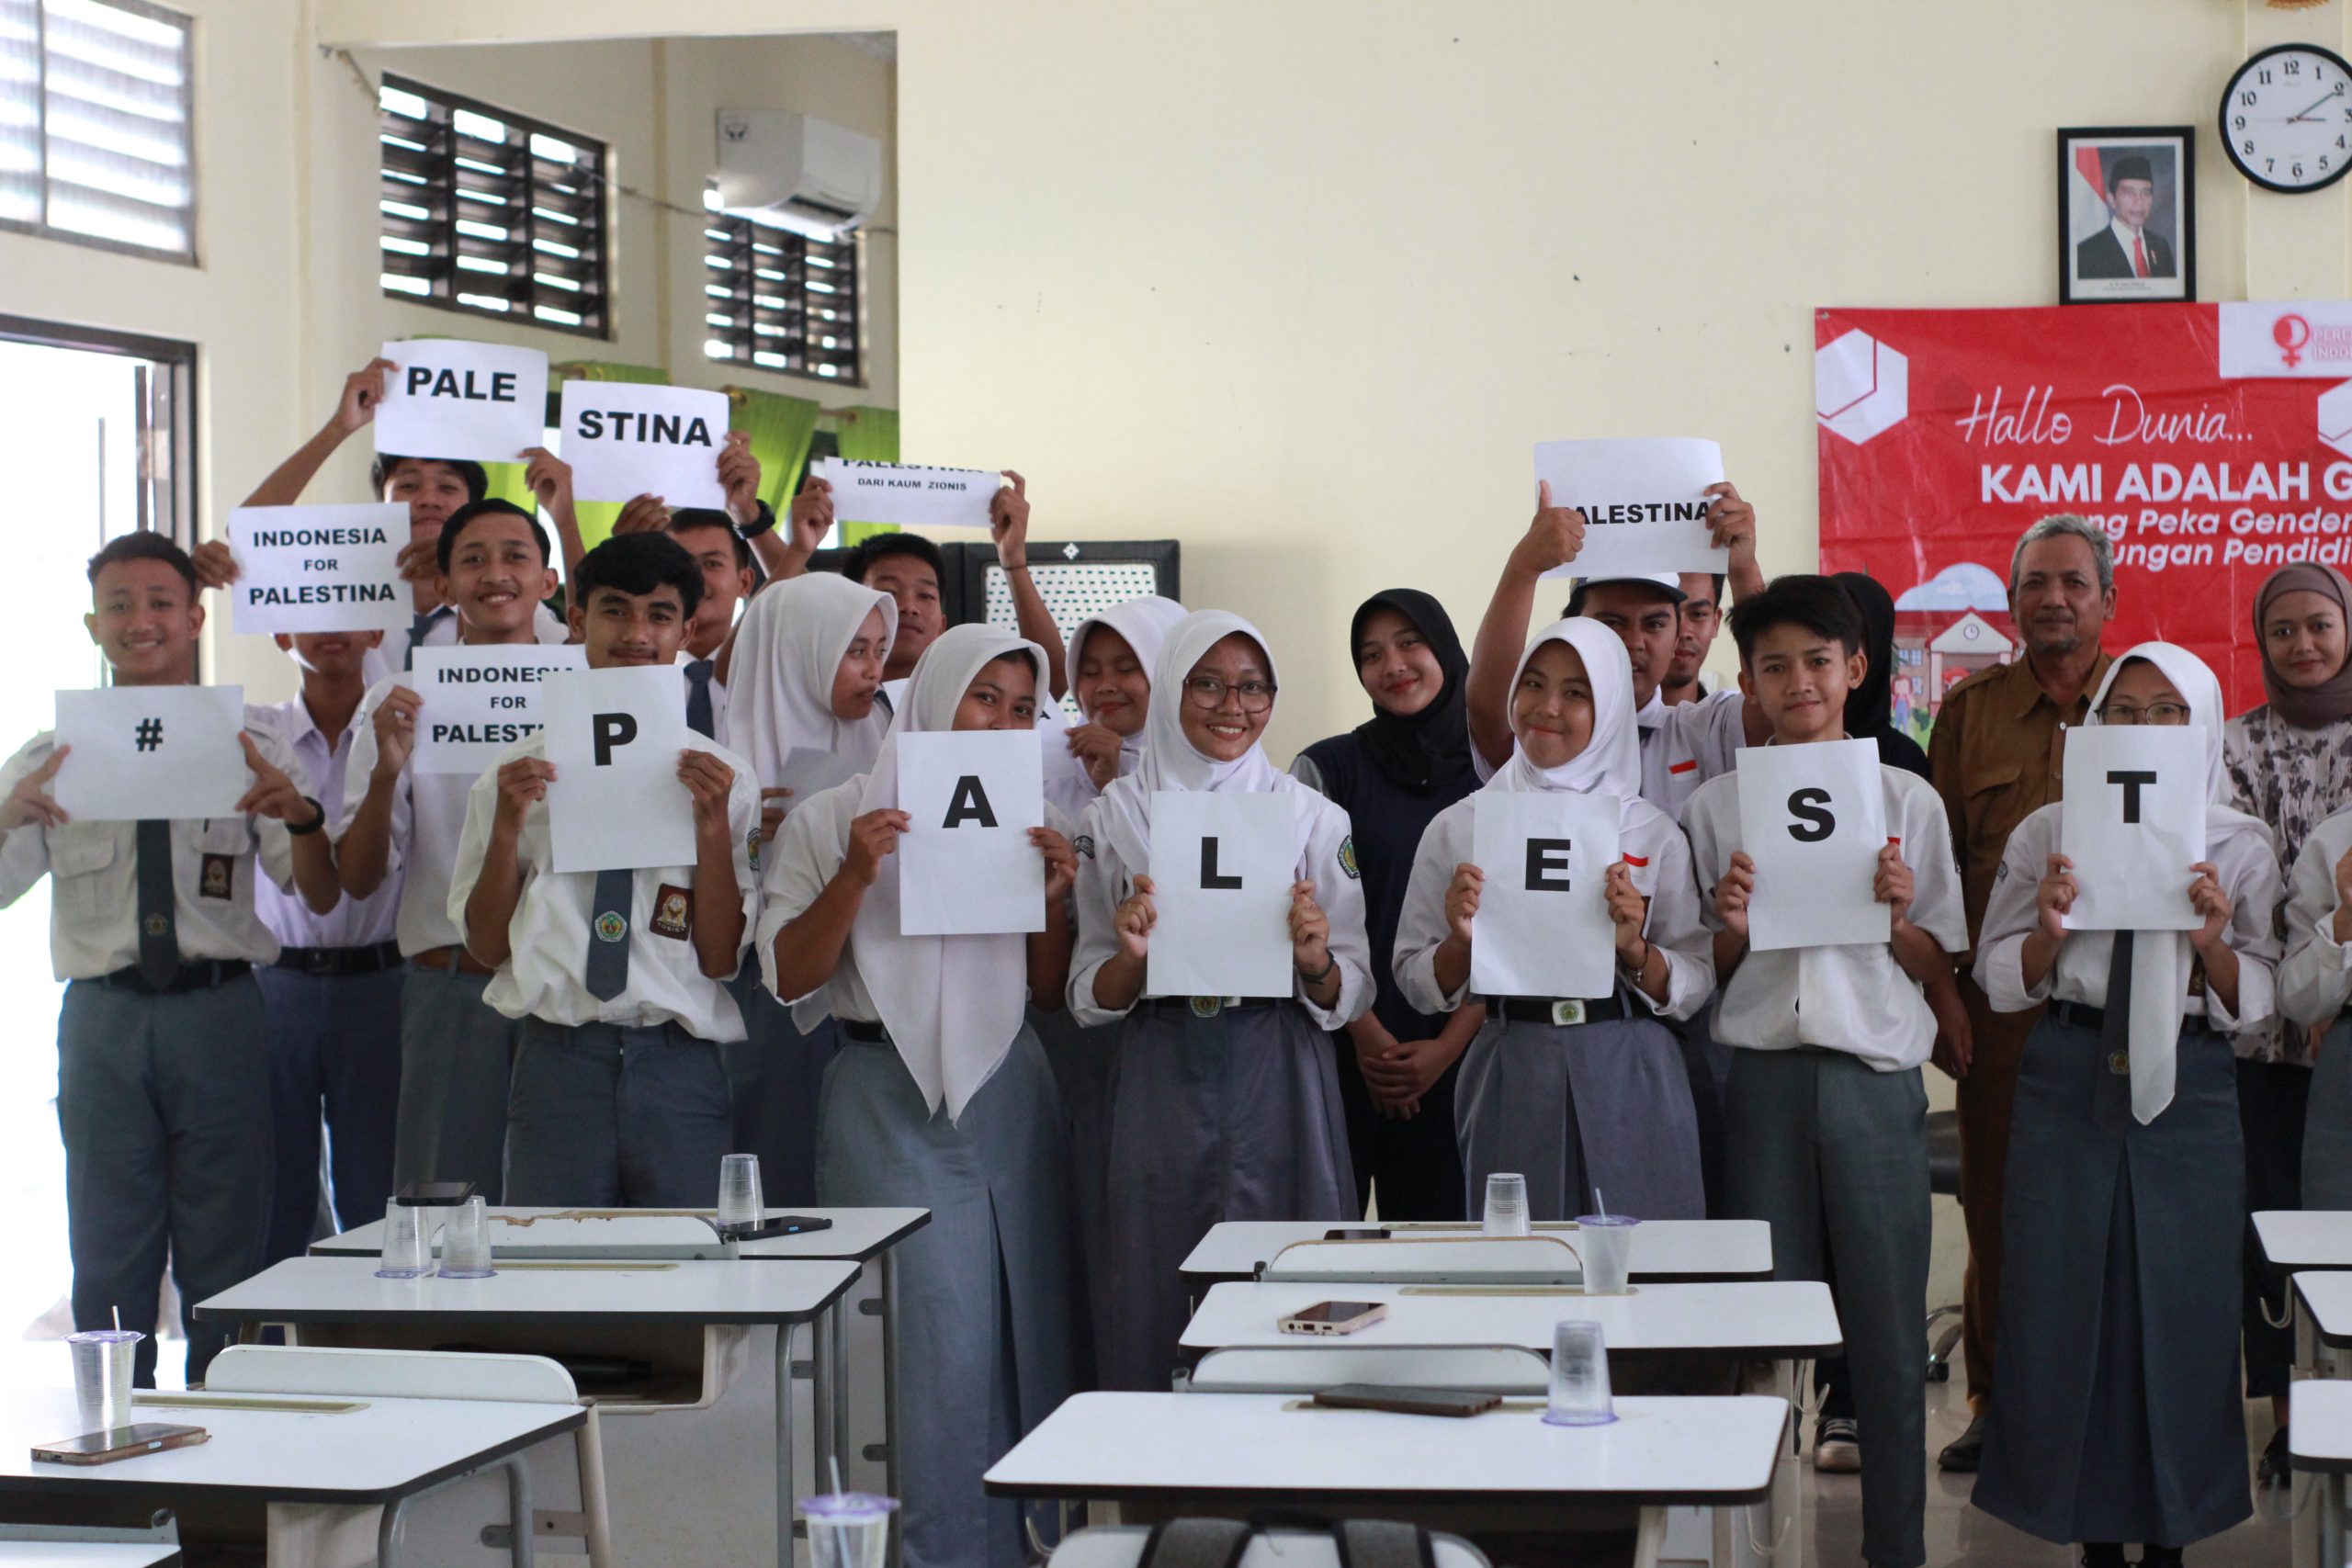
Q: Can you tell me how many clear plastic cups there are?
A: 8